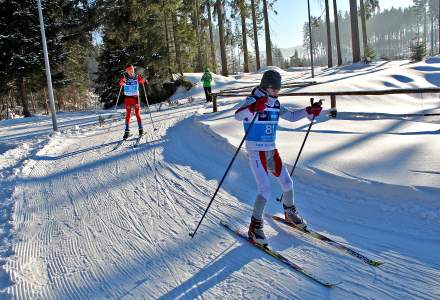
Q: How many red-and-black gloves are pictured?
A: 2